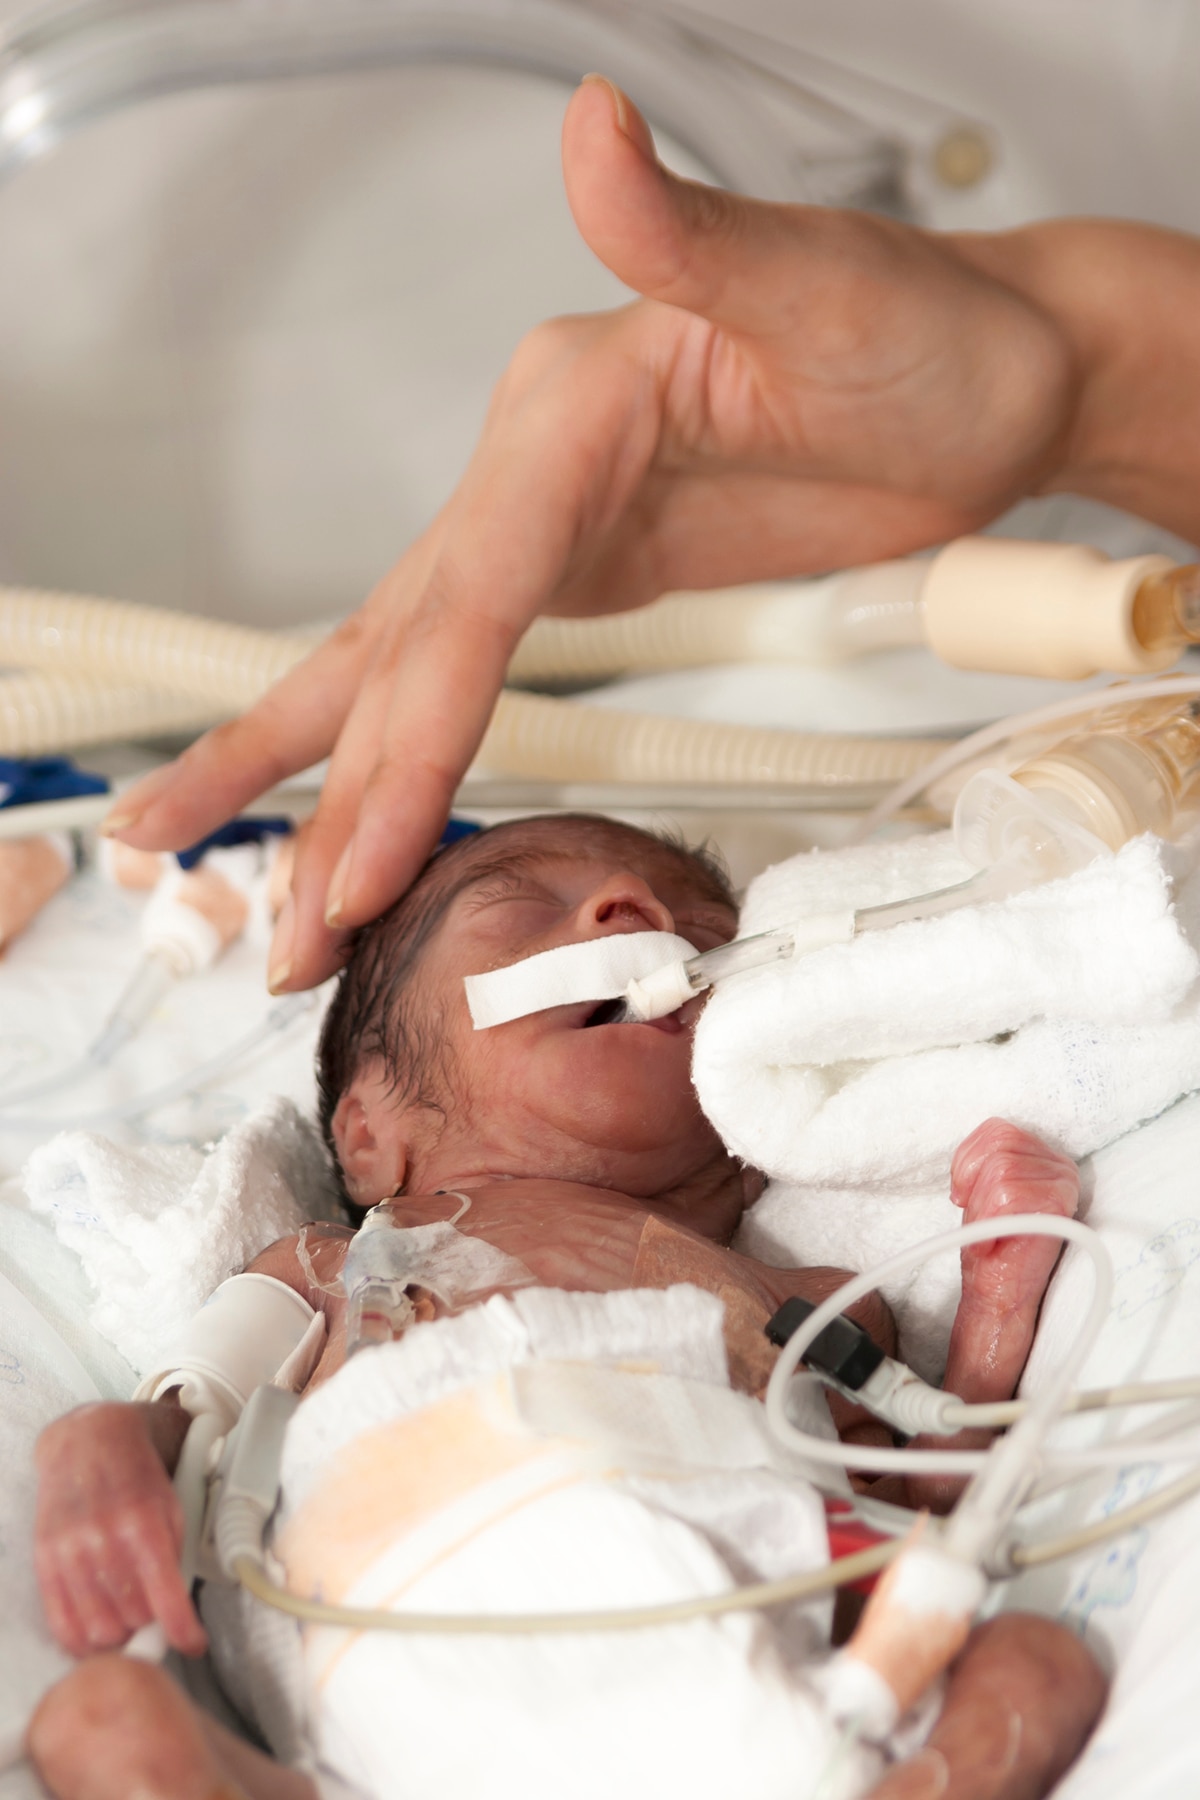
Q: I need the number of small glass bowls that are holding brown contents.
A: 0